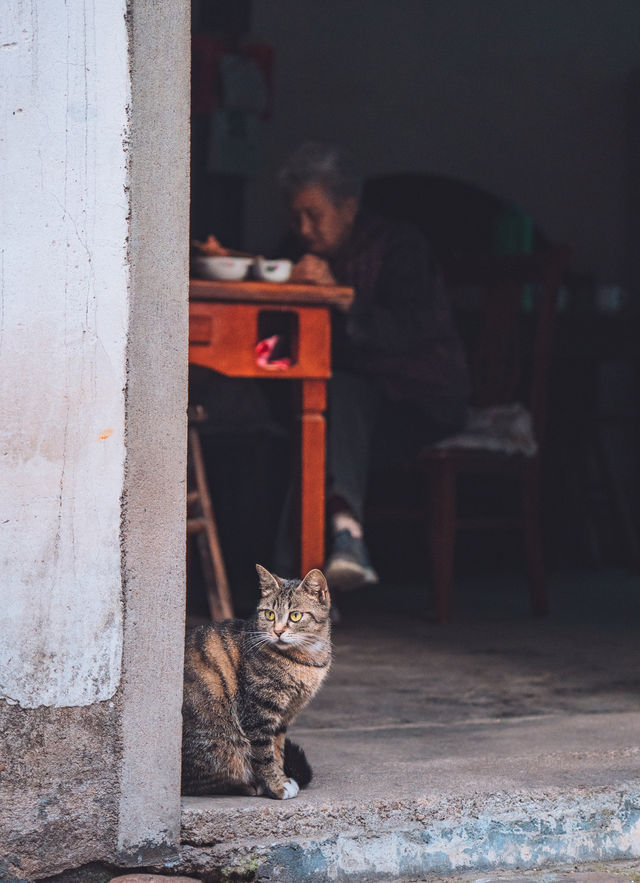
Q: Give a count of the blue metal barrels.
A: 0